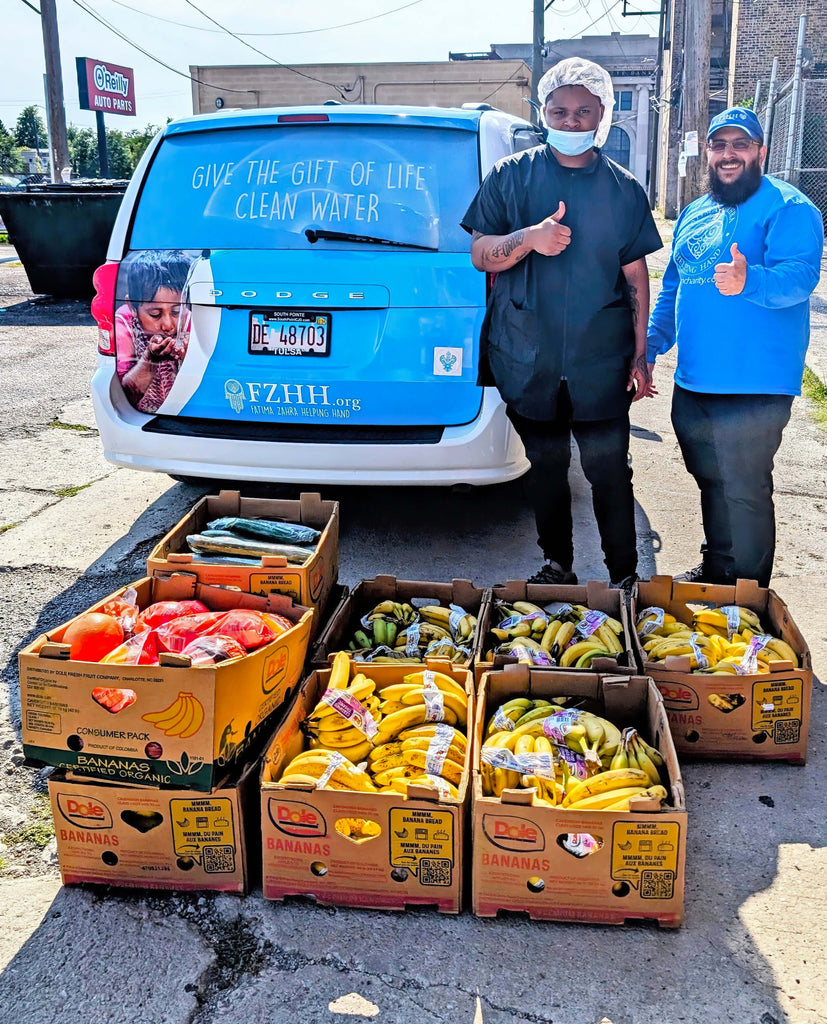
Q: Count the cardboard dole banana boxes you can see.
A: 8